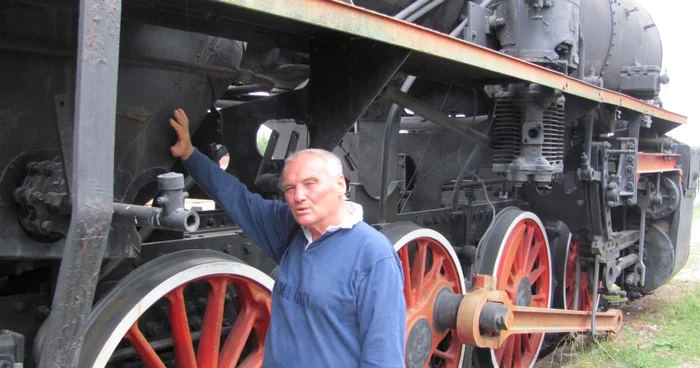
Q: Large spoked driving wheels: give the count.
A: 4